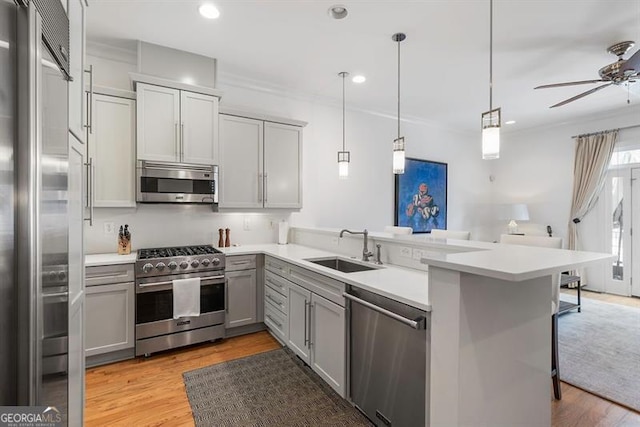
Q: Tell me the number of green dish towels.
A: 0